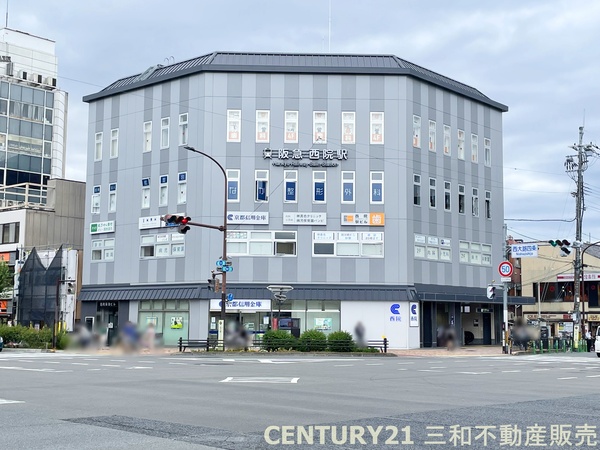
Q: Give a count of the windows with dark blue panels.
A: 11